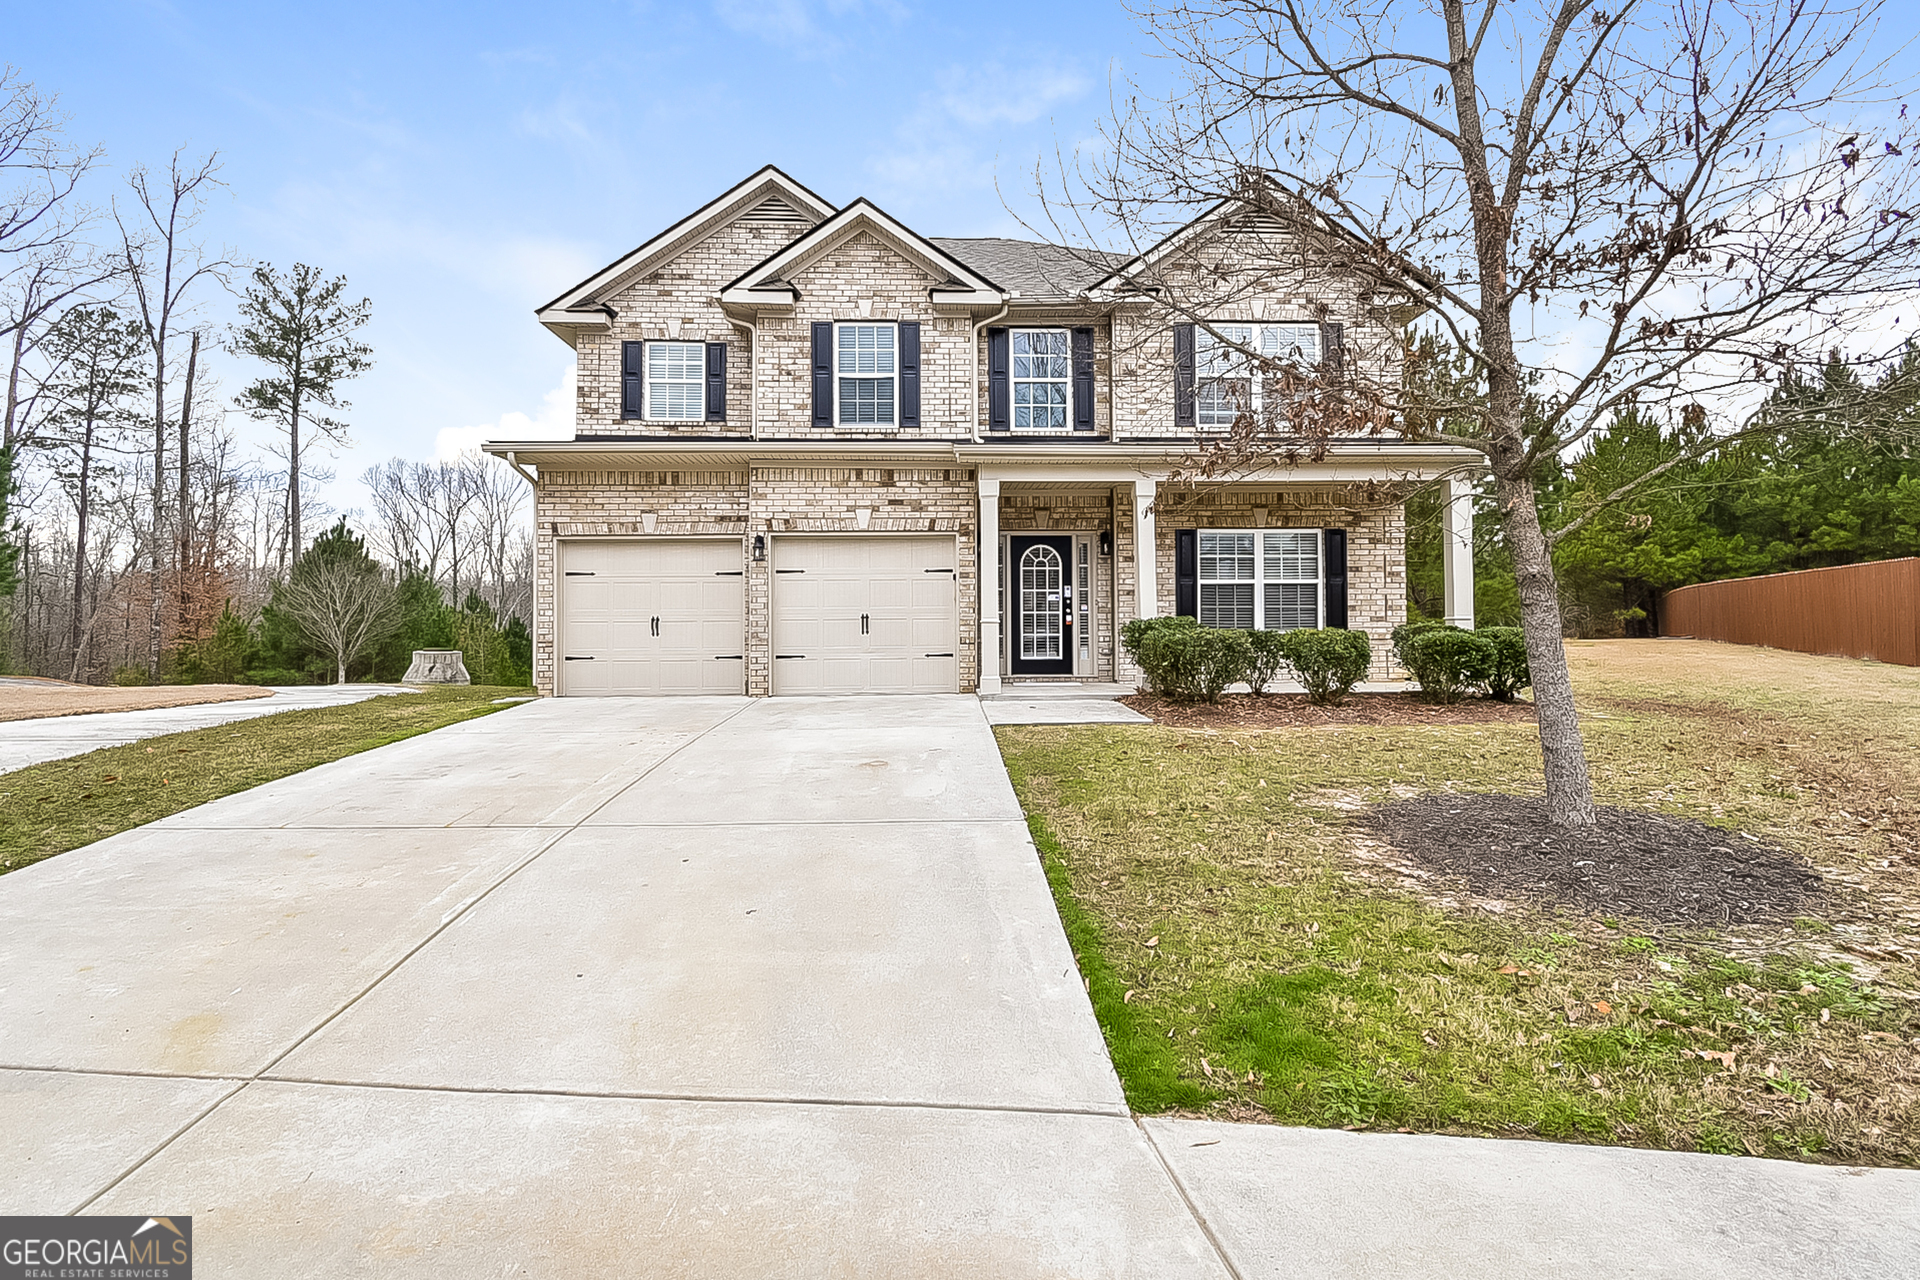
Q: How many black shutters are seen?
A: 10